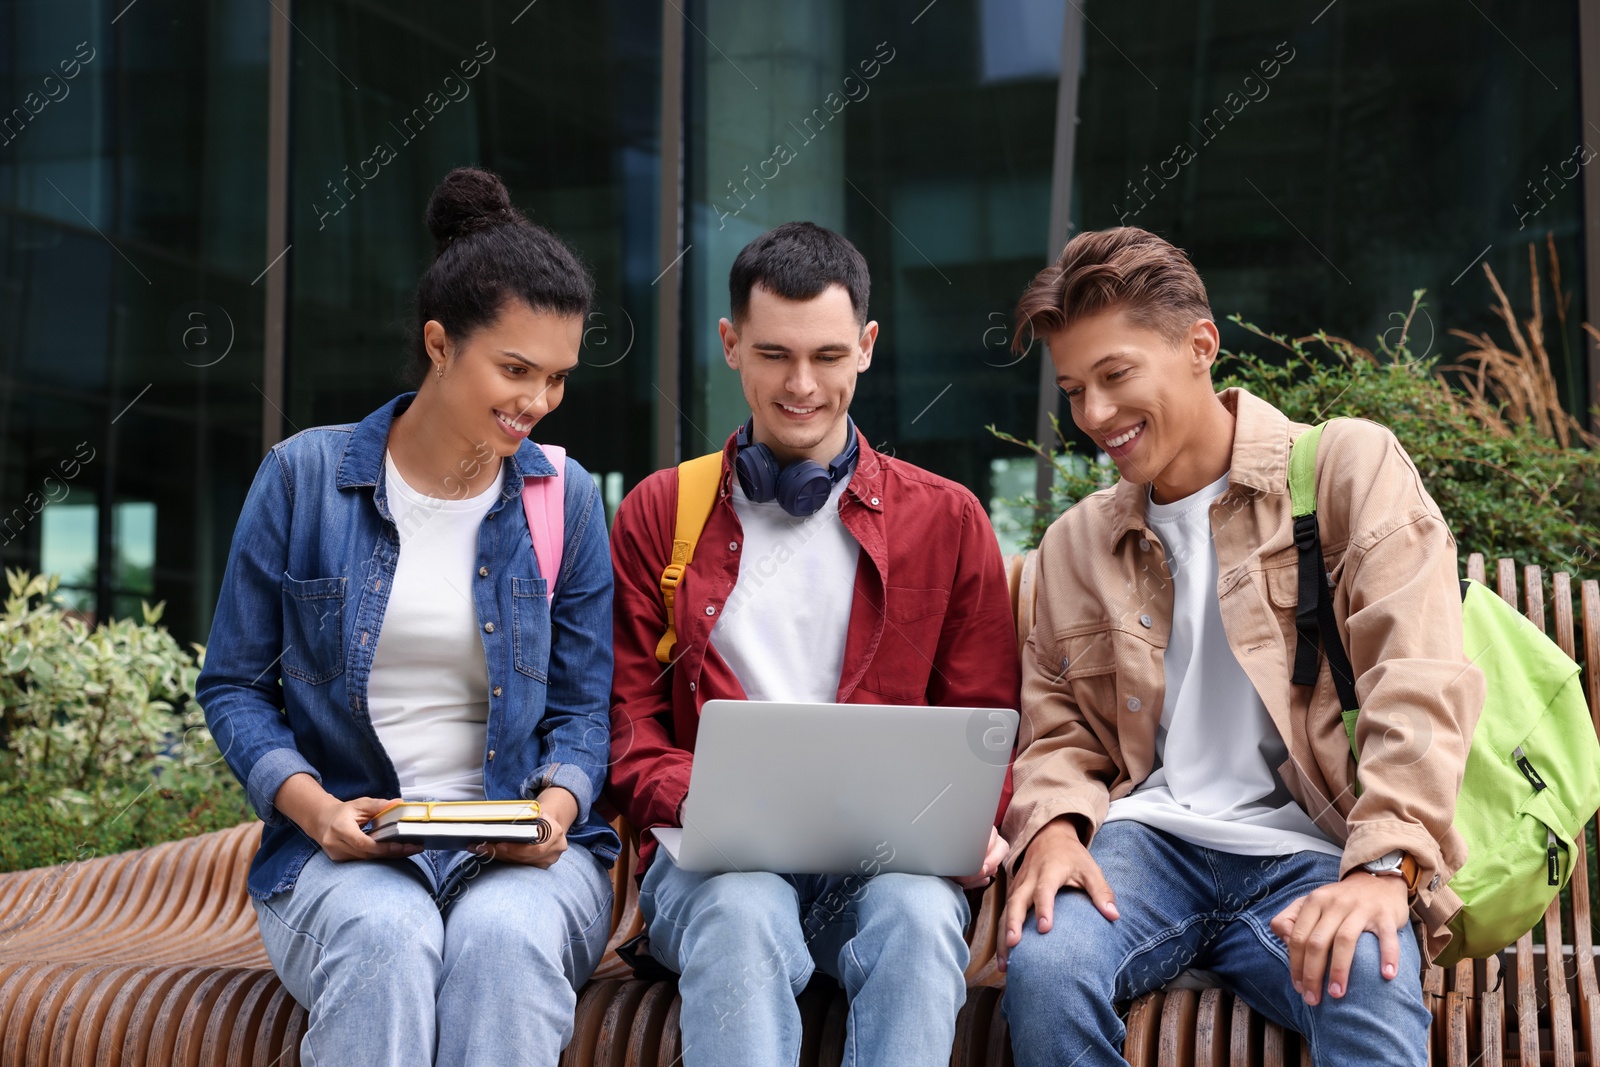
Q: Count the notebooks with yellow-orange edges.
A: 1